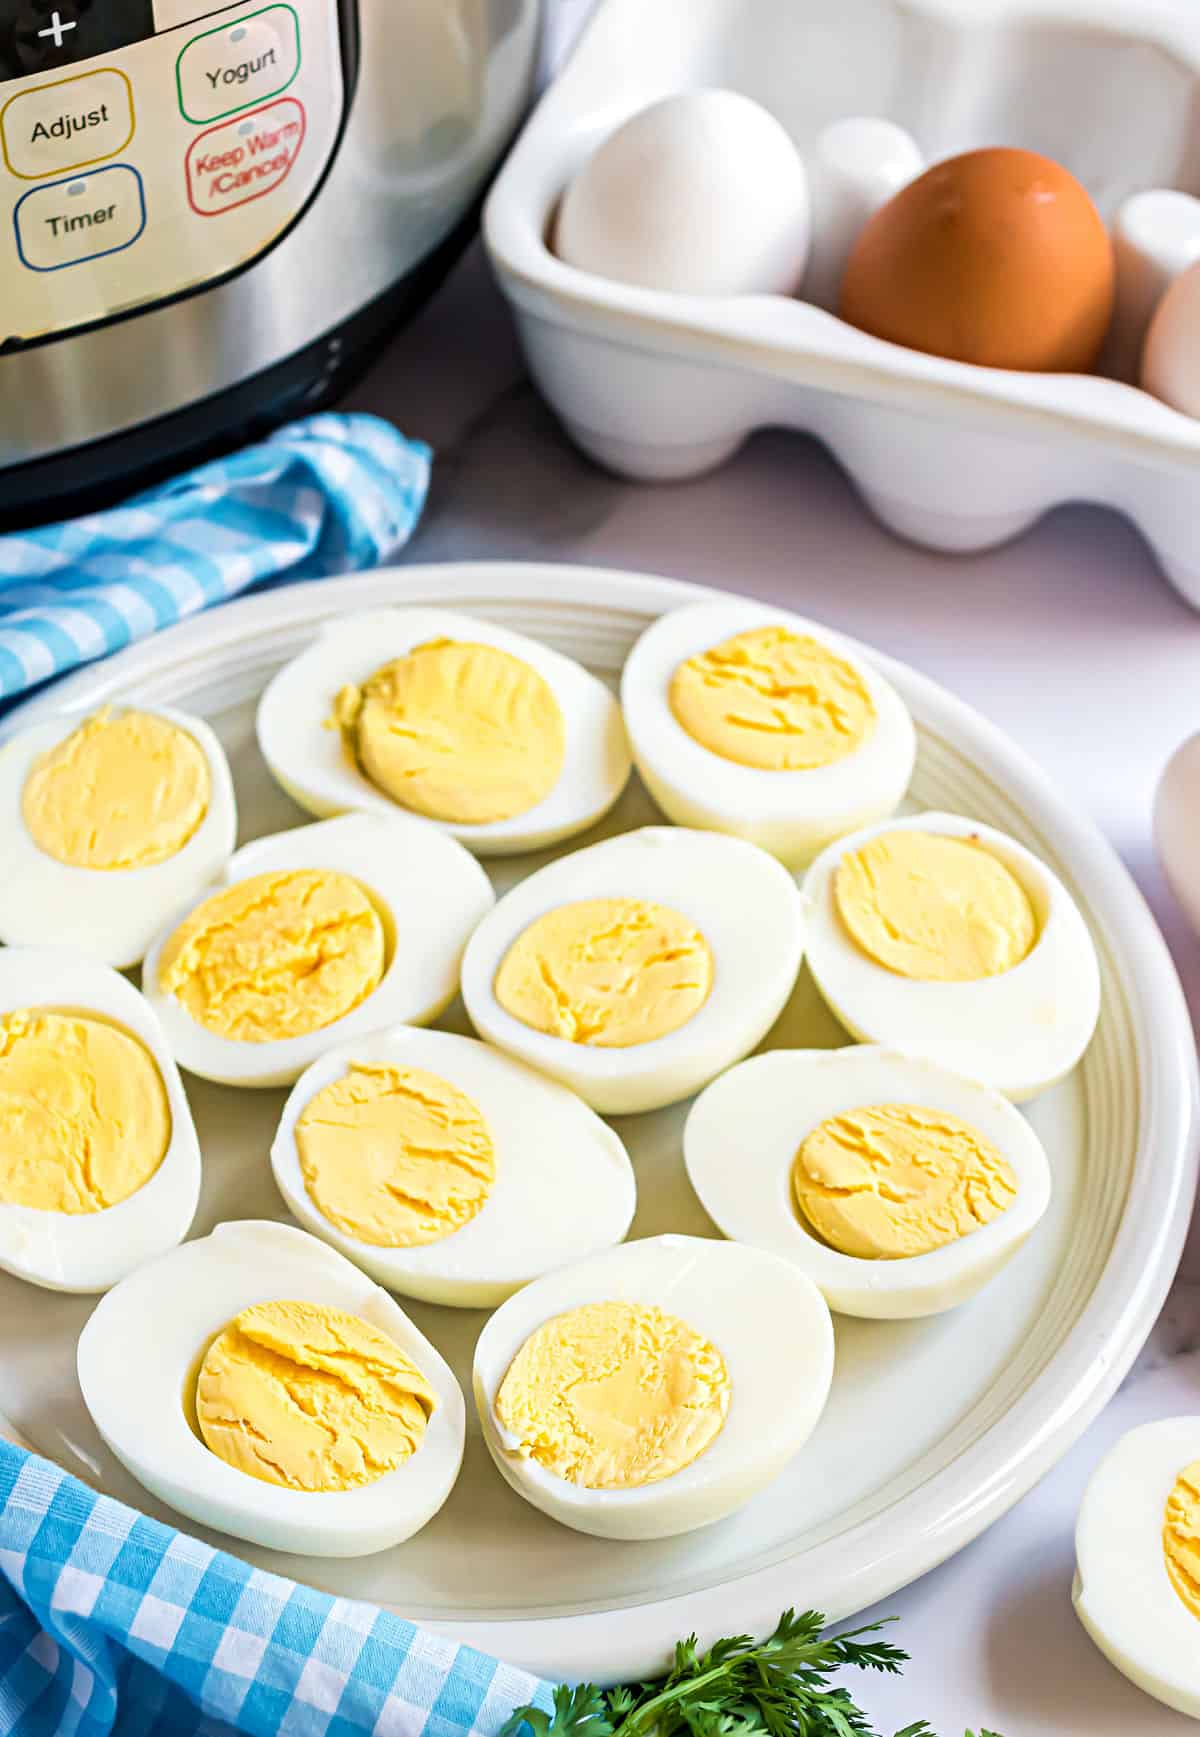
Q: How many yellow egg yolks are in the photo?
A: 12